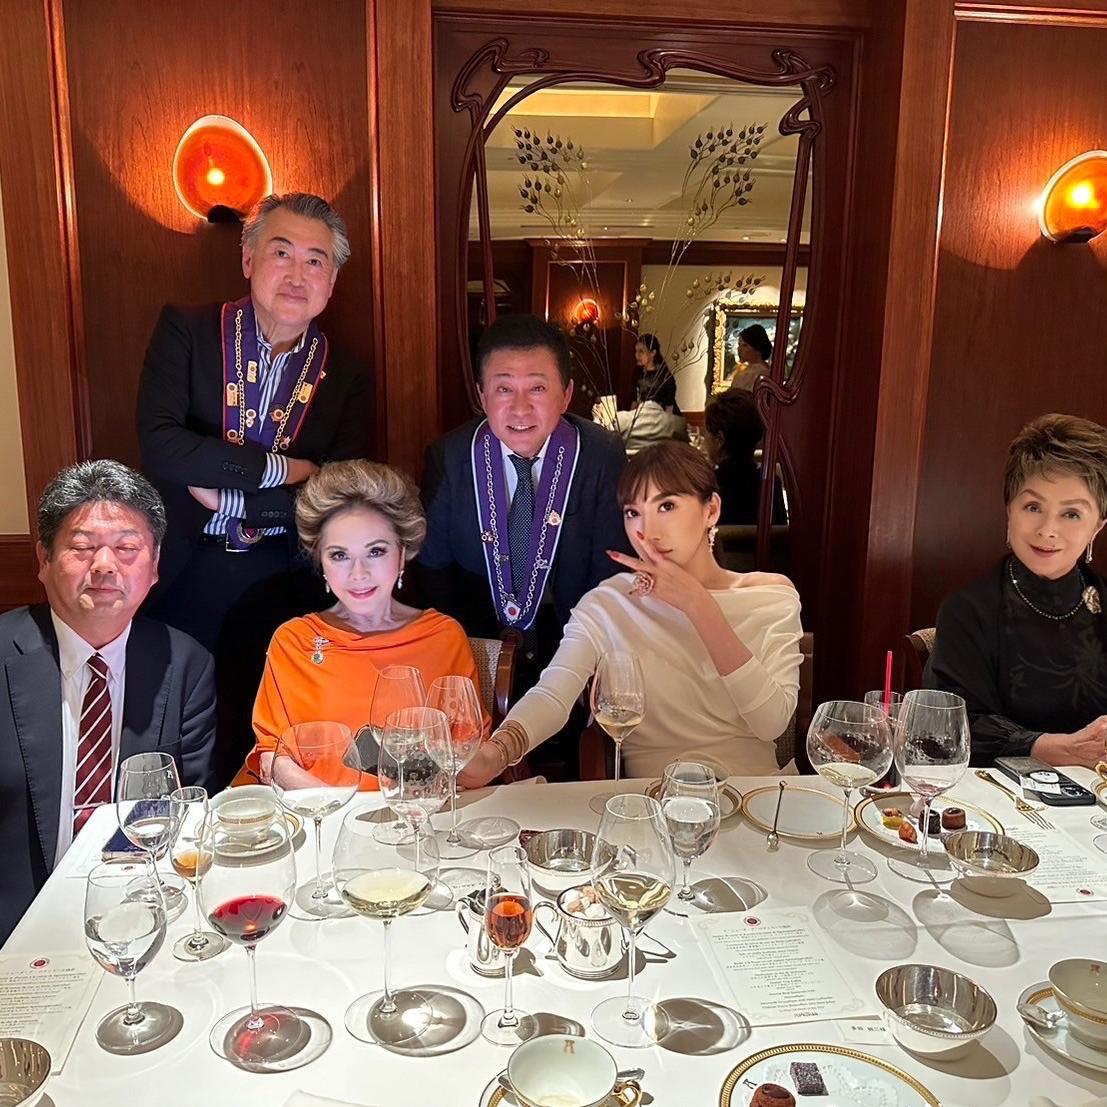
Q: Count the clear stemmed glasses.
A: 15